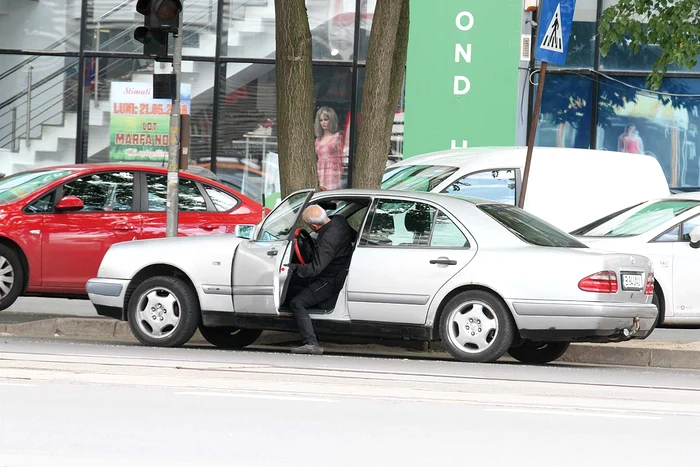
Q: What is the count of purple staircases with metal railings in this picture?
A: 0